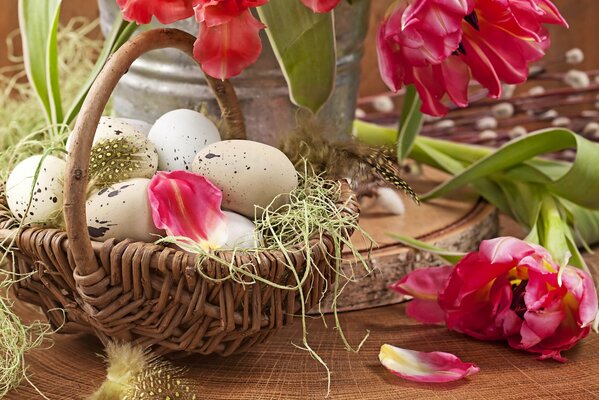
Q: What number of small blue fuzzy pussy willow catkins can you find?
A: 0